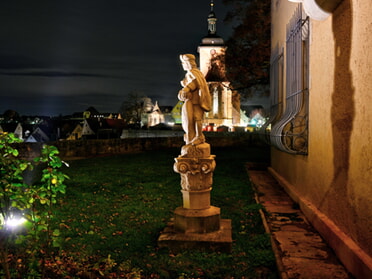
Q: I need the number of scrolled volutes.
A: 2